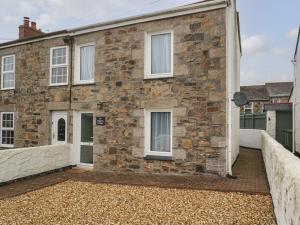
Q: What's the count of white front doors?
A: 2